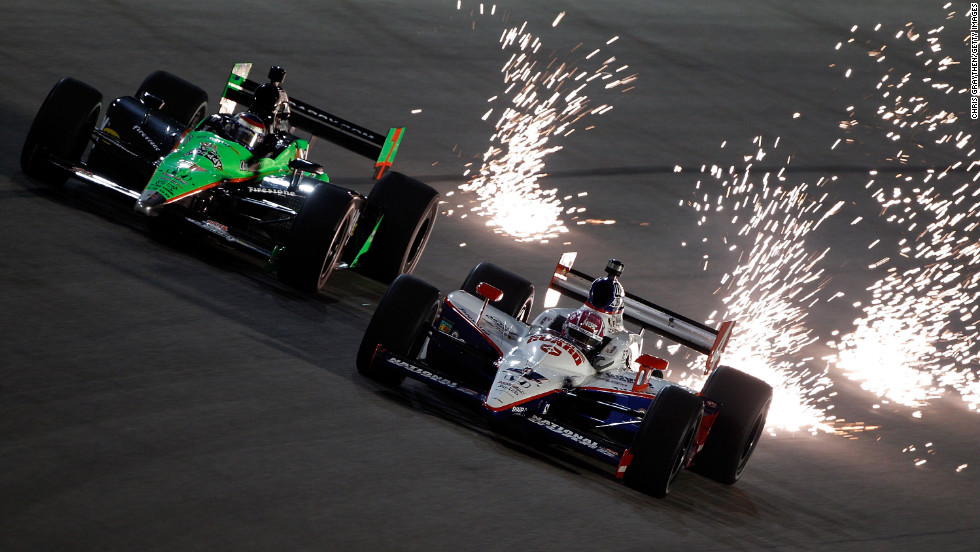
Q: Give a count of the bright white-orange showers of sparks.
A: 3